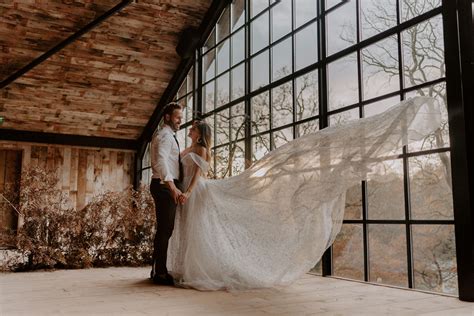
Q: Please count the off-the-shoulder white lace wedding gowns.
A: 1